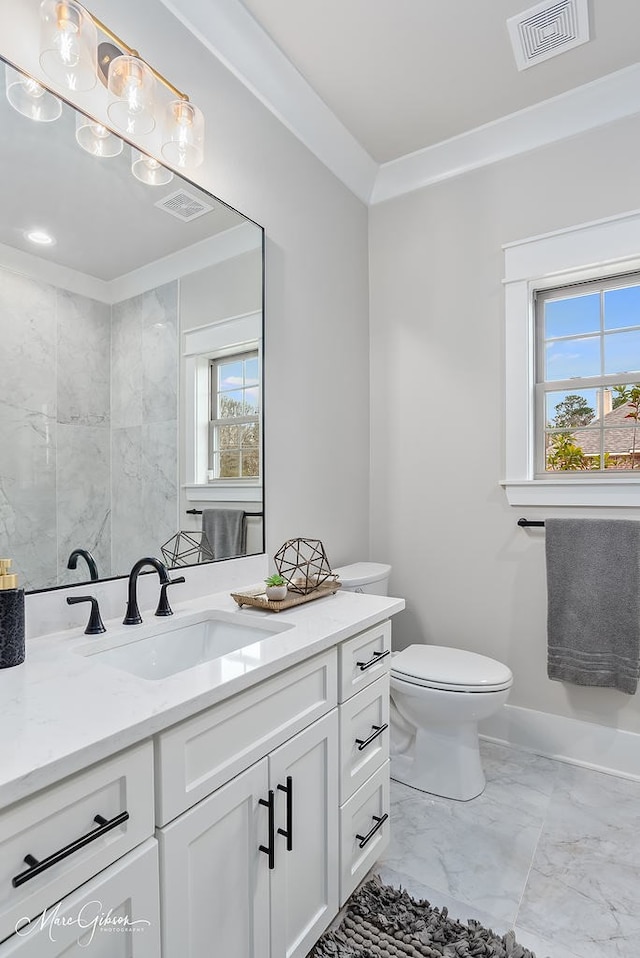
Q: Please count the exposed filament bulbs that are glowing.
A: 3